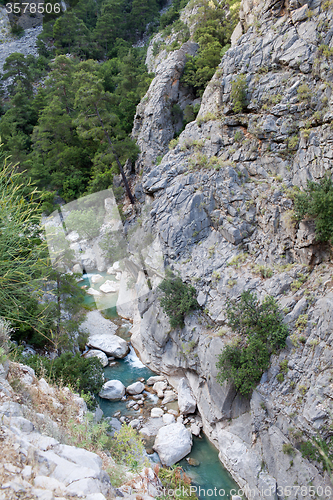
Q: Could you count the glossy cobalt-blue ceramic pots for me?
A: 0